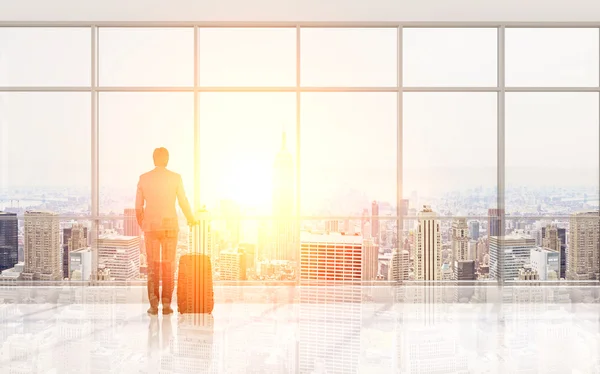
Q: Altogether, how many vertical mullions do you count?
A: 5